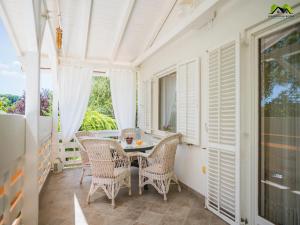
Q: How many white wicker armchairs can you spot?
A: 4